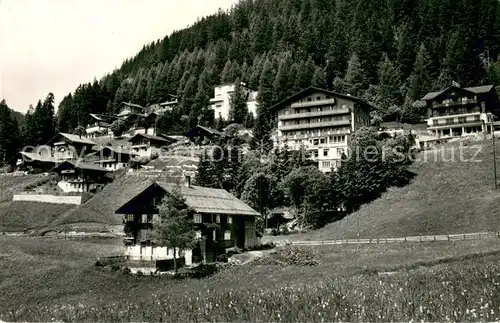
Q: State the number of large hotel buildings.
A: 2